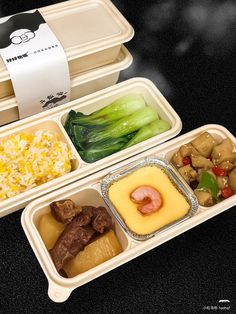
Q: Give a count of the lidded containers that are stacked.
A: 2